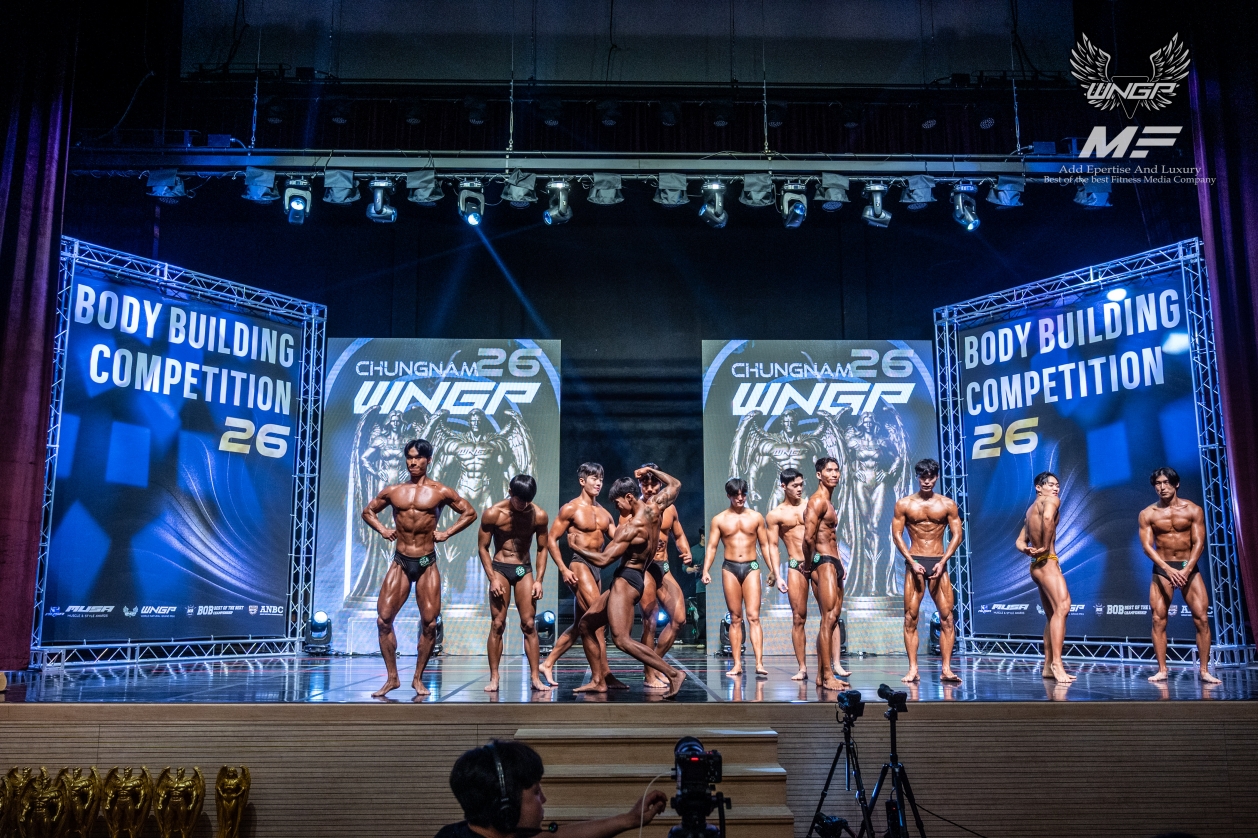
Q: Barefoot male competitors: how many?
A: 11